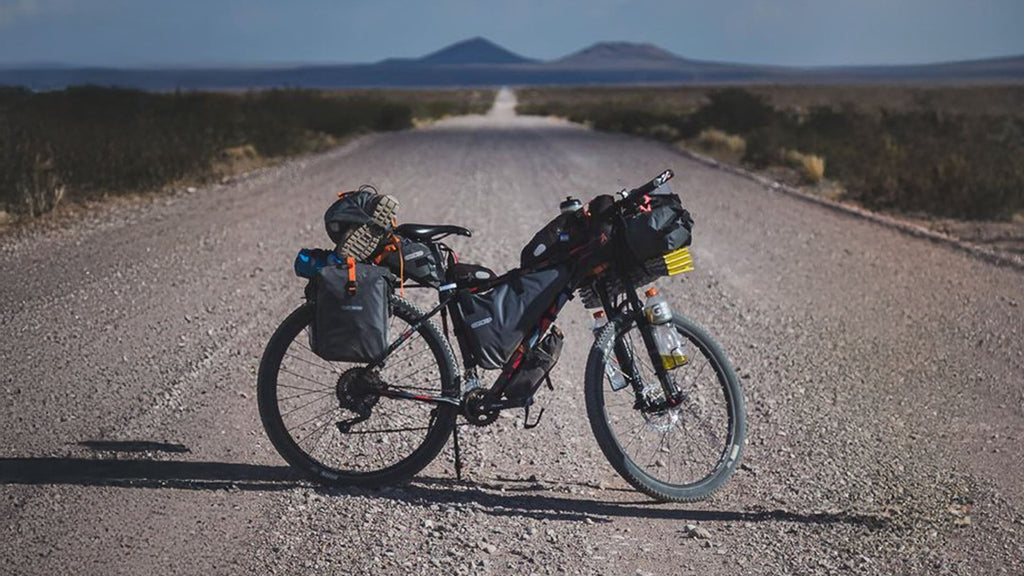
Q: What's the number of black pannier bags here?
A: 1